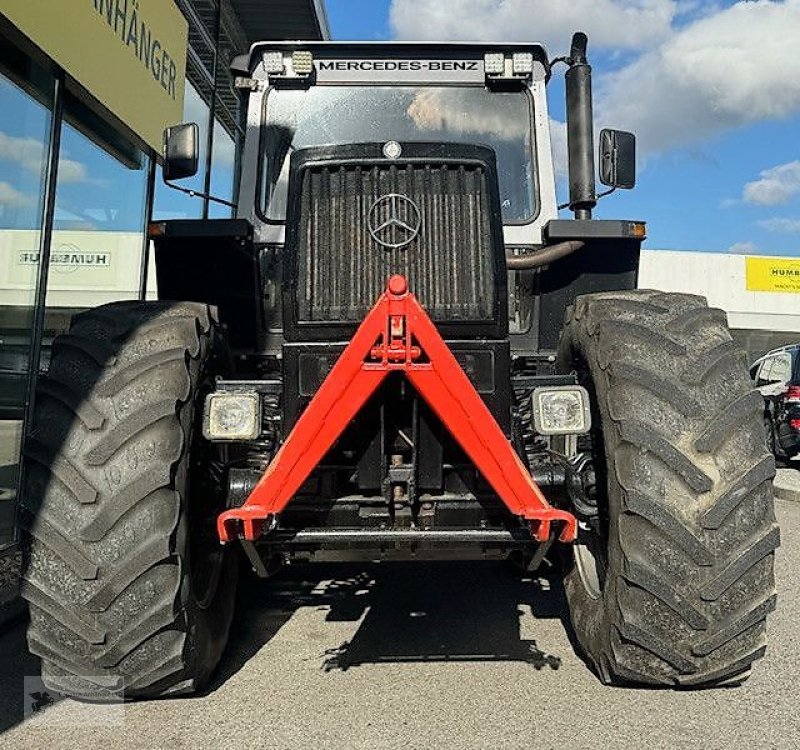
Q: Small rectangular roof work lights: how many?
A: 4